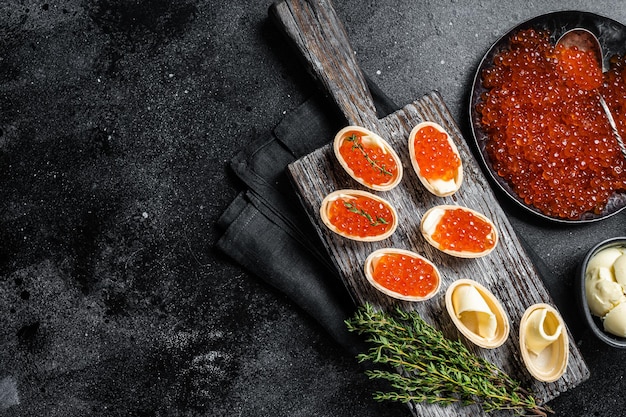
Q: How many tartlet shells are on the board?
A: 7